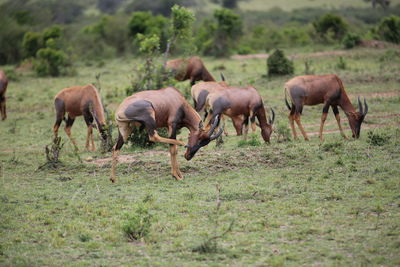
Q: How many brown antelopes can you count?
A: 7